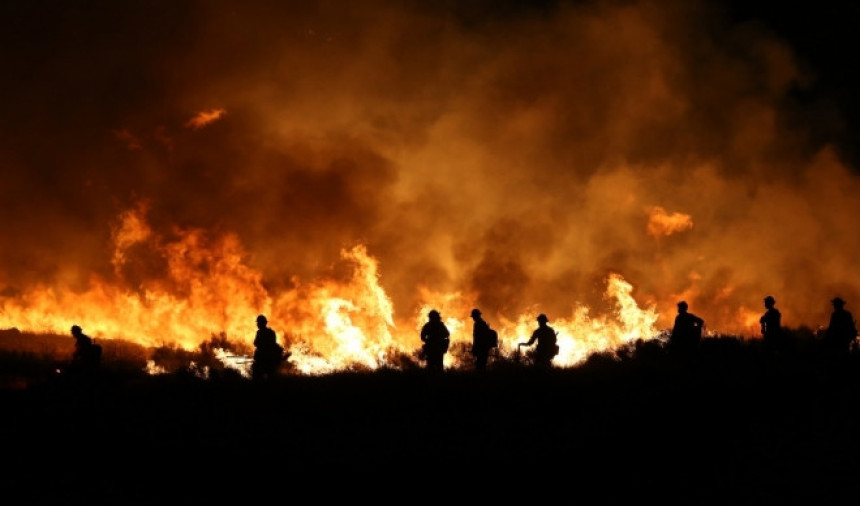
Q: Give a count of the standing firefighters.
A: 8